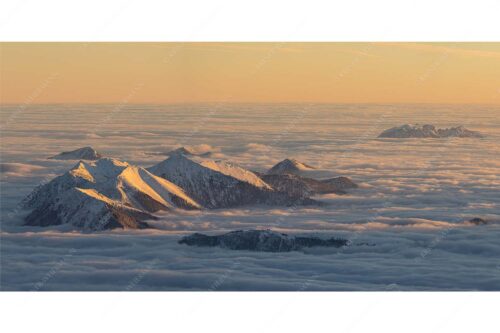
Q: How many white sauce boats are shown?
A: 0